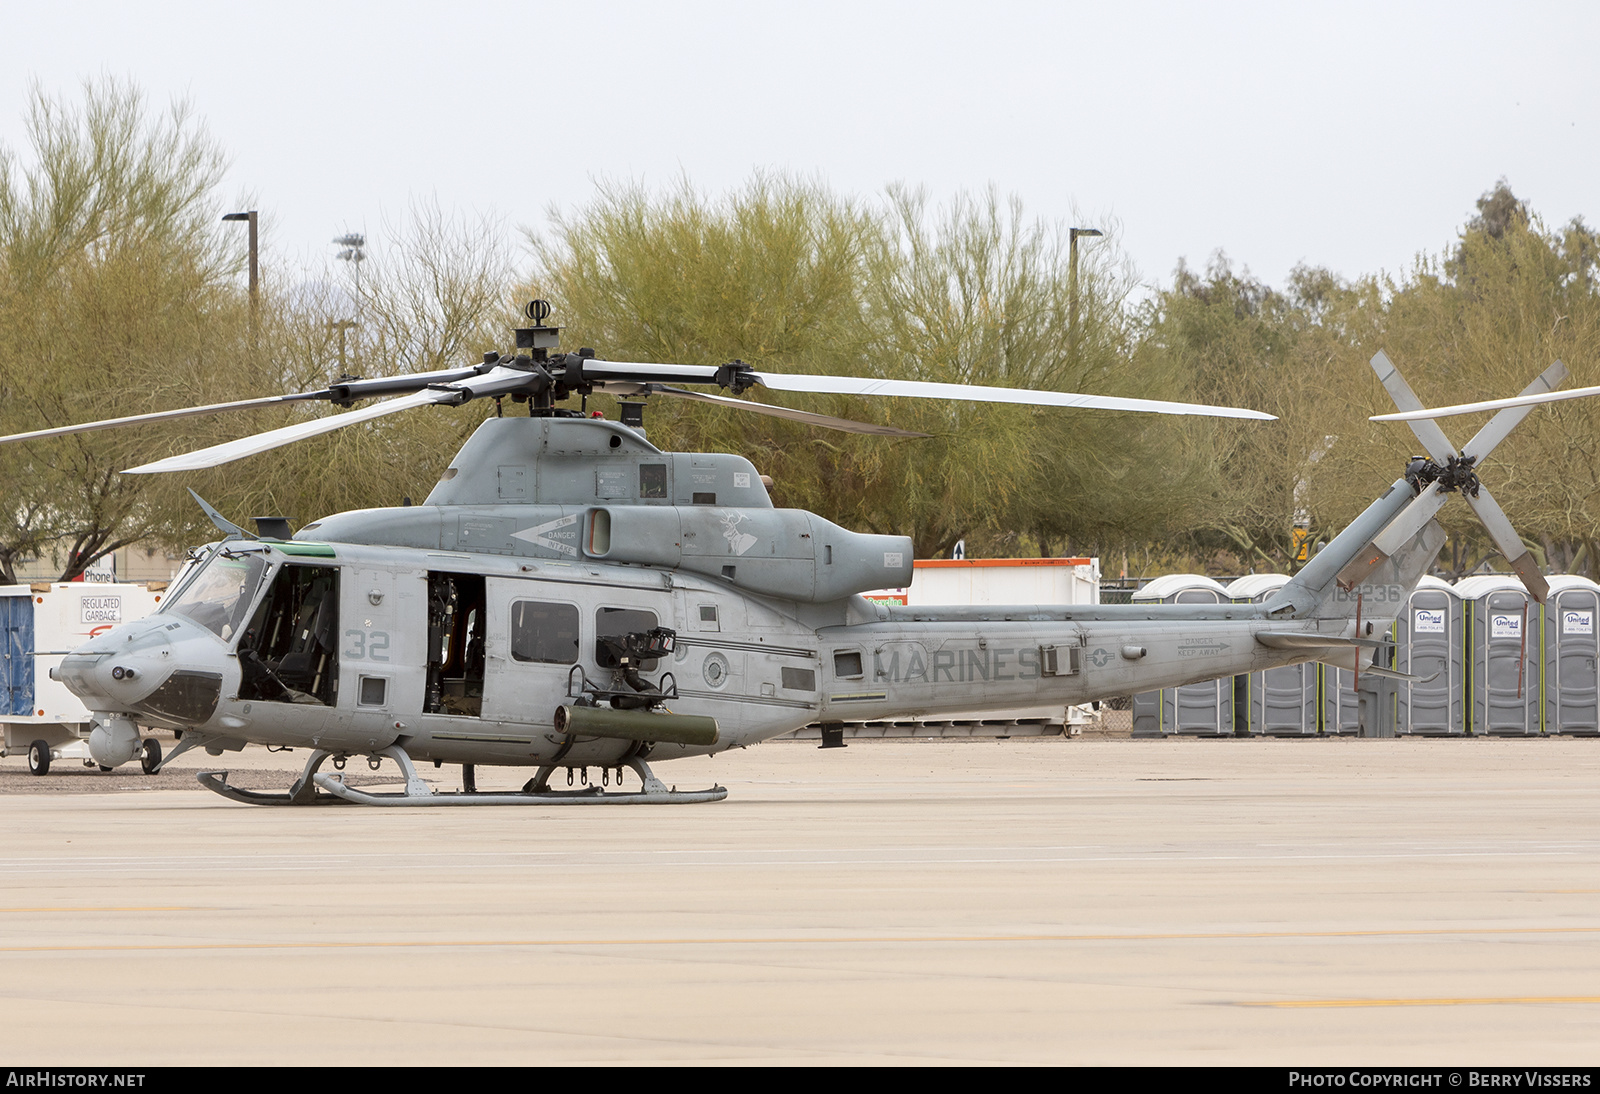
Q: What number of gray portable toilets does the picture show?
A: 6